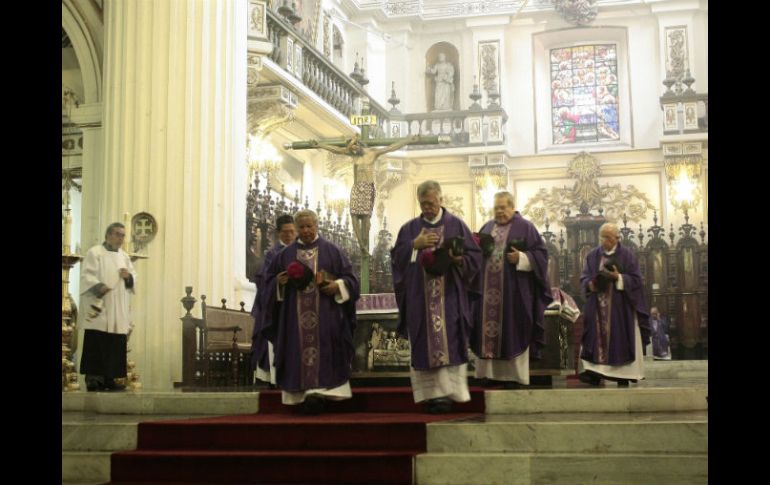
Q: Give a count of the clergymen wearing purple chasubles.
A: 5